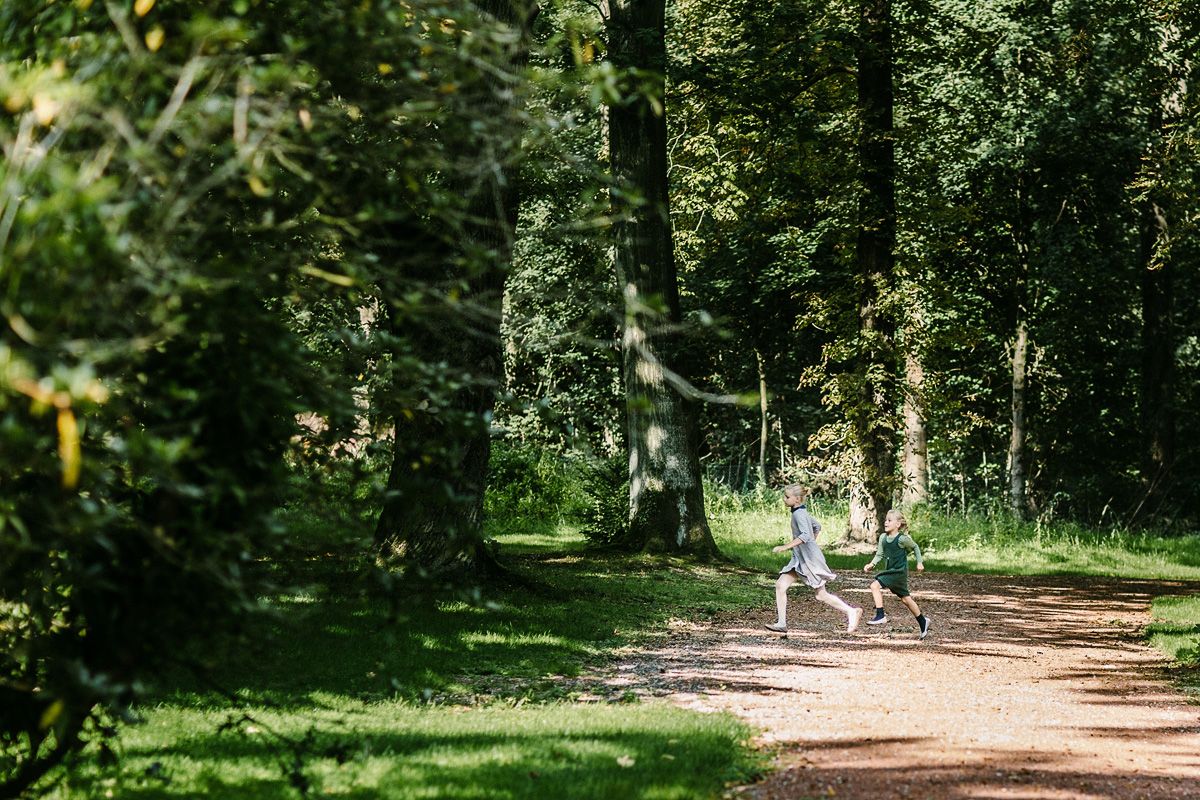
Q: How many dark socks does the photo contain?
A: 2